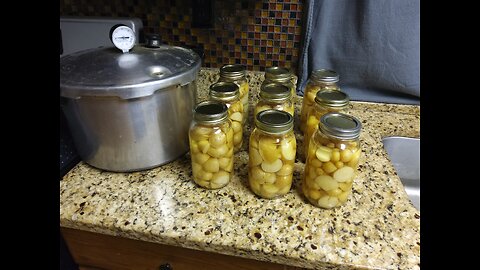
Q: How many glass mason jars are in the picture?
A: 9